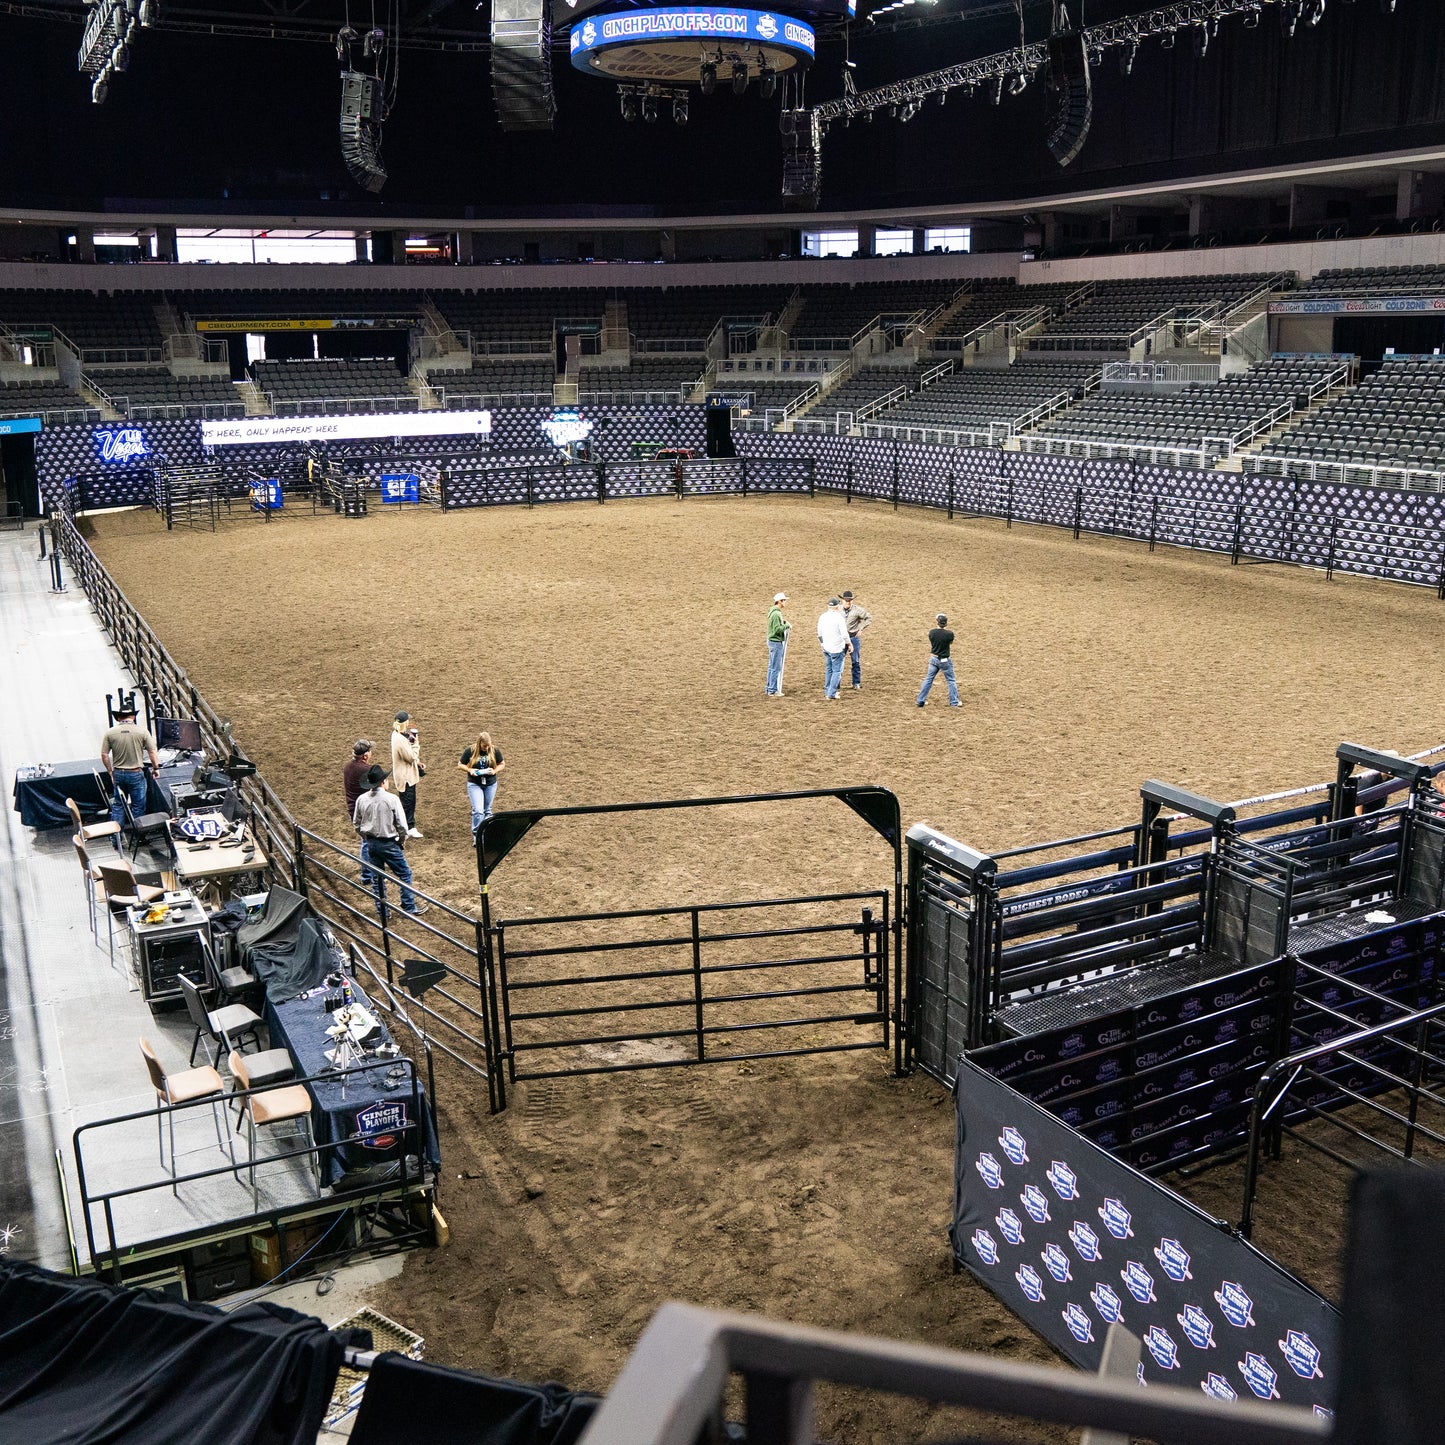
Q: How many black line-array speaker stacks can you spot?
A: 4